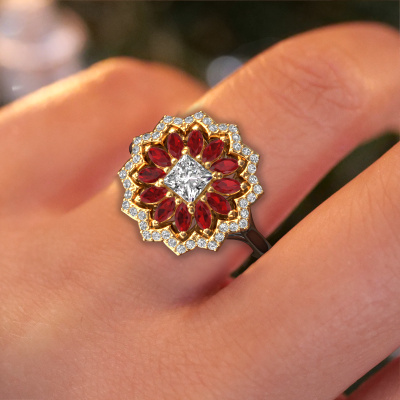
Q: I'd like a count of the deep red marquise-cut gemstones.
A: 12